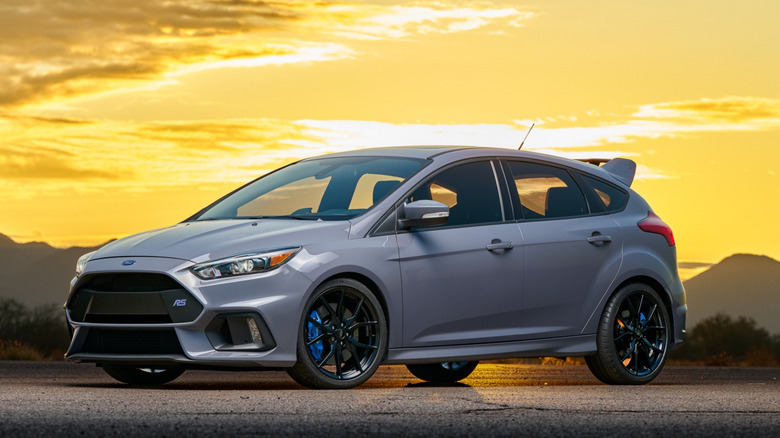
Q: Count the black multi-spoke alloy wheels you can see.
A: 2